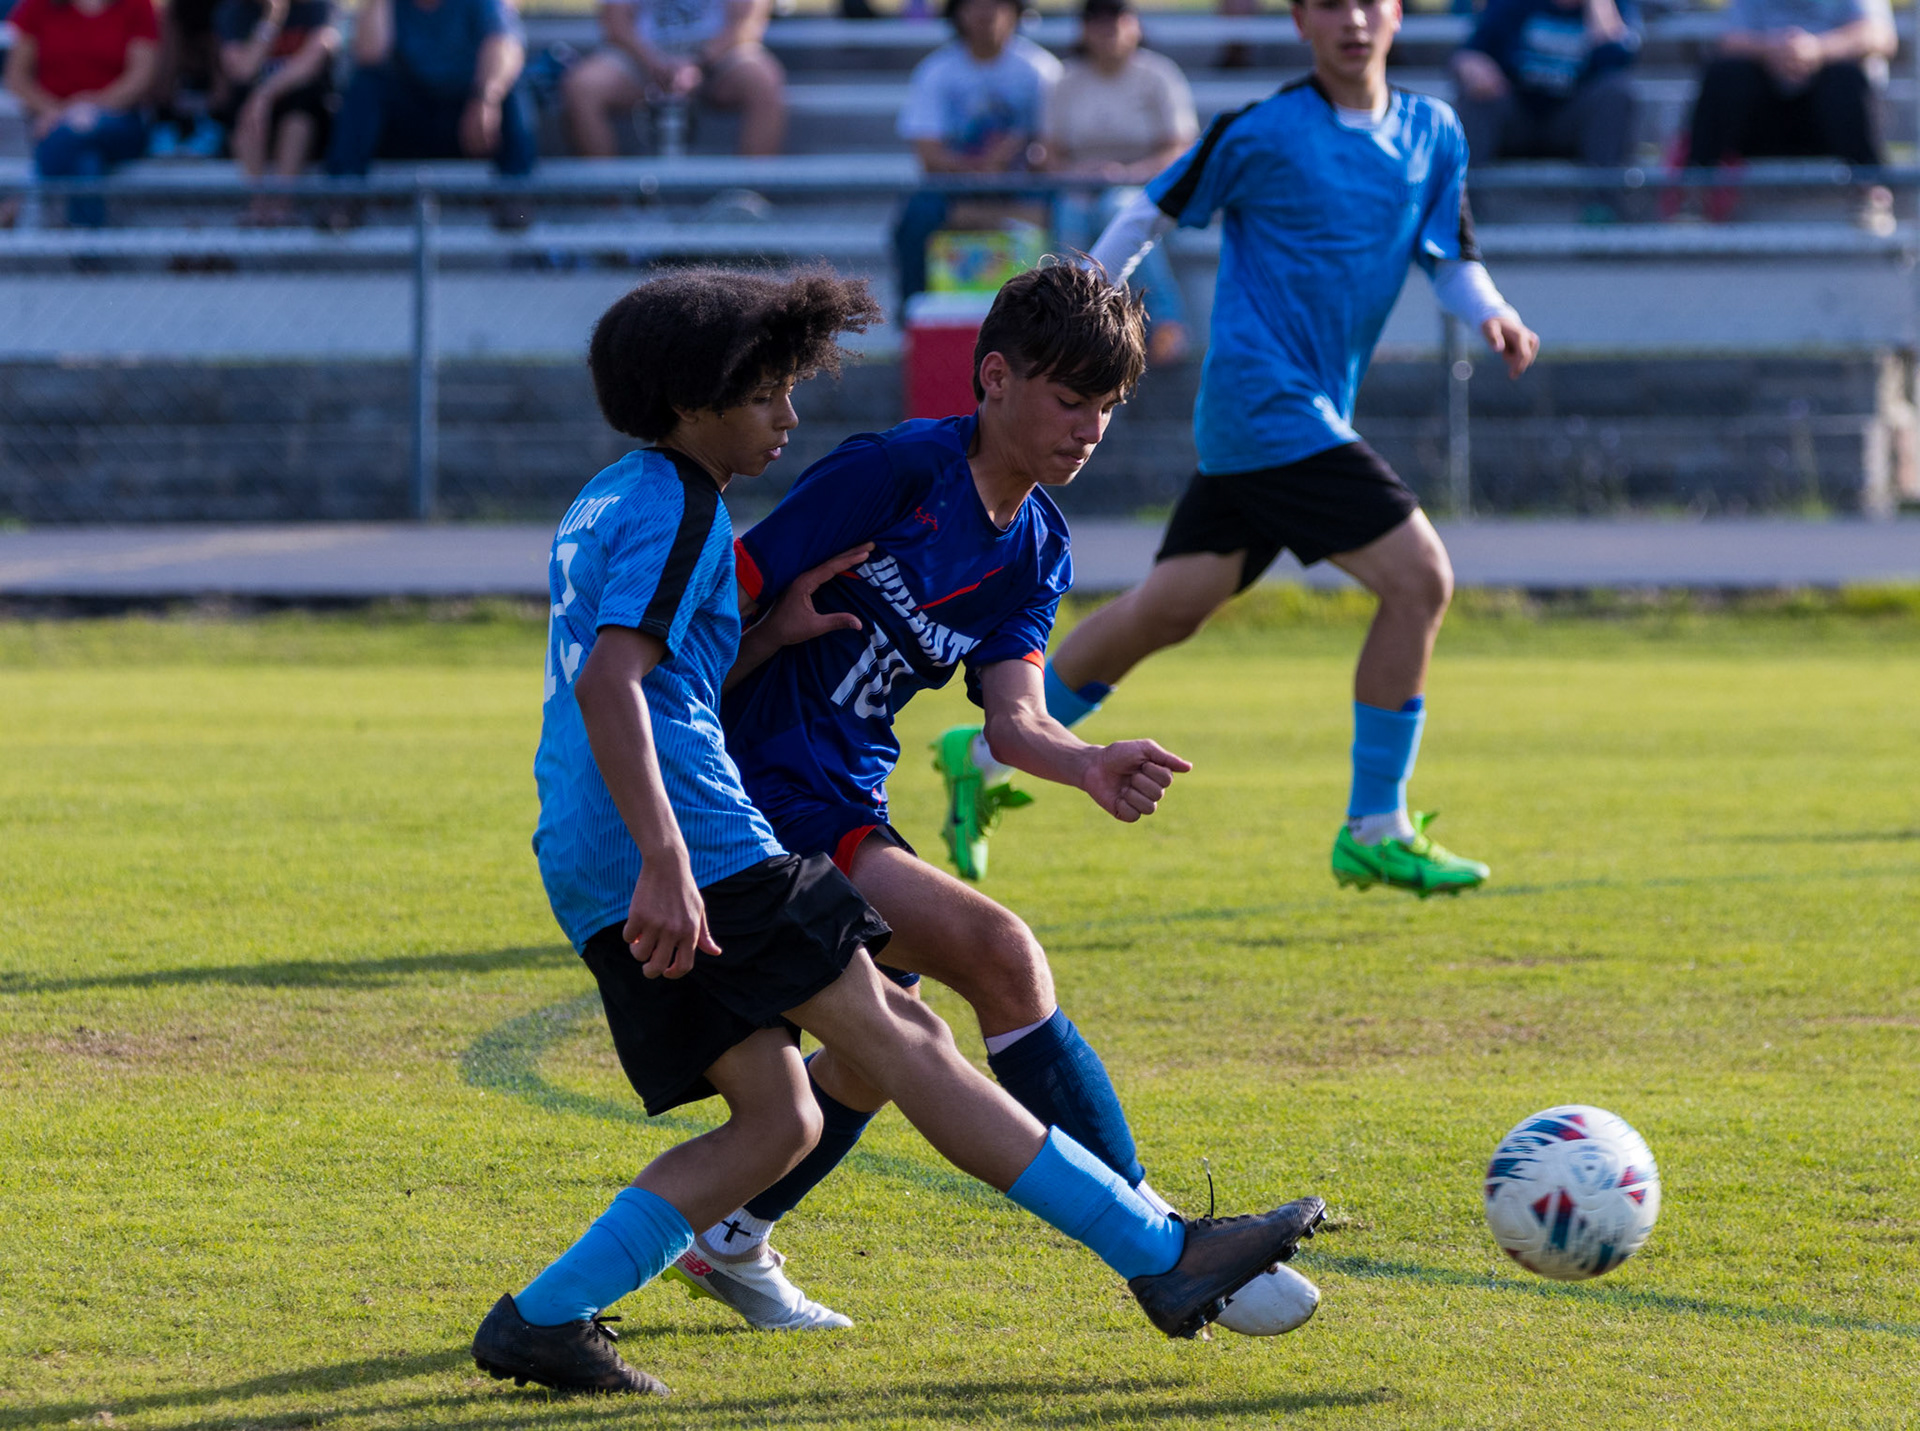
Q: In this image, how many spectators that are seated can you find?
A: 9